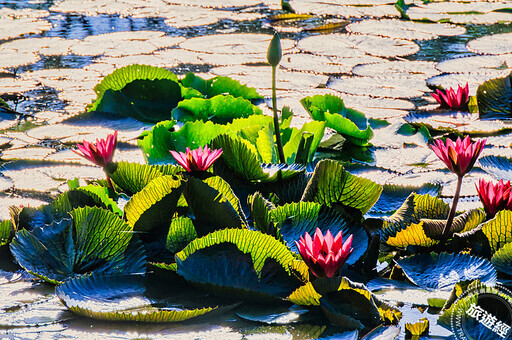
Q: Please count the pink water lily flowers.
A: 6